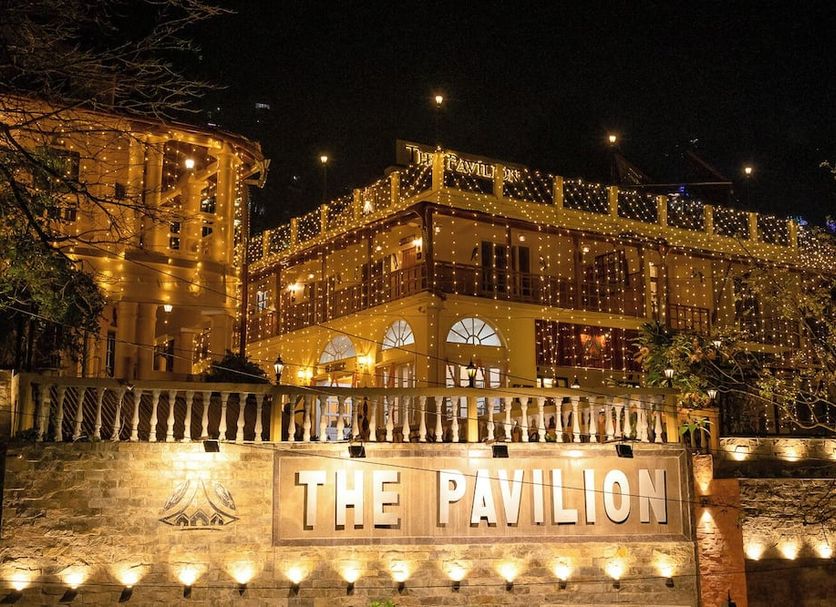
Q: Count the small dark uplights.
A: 13